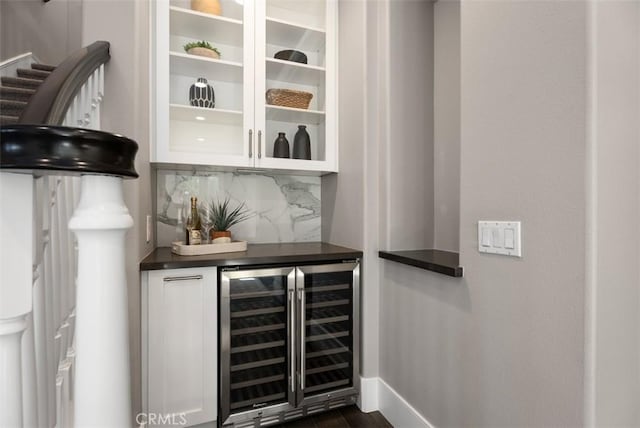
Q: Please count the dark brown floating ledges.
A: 1